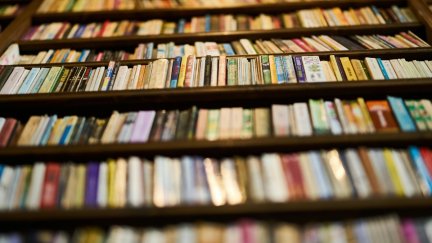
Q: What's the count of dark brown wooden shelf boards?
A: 6